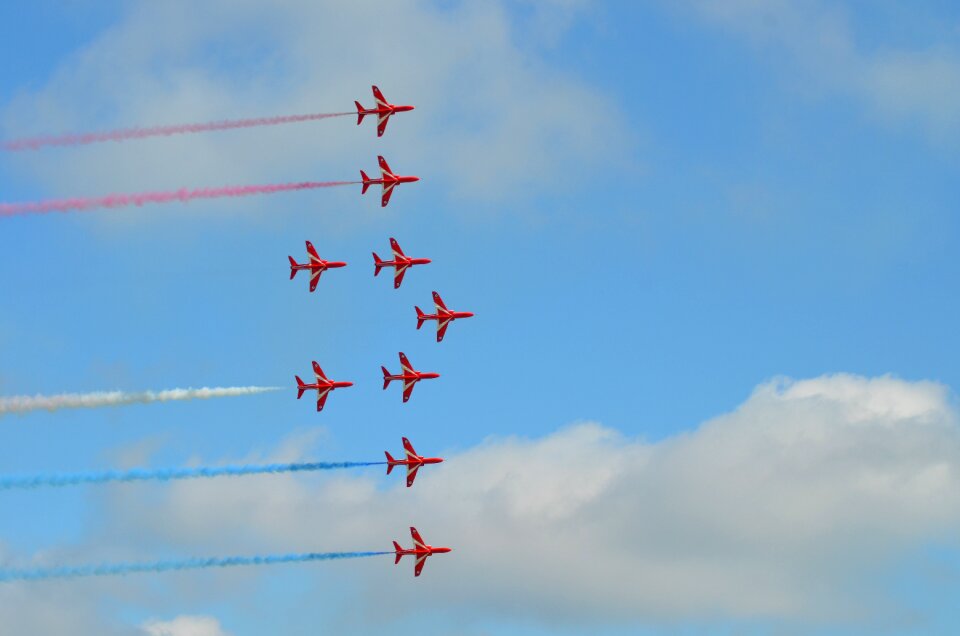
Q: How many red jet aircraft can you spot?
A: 9